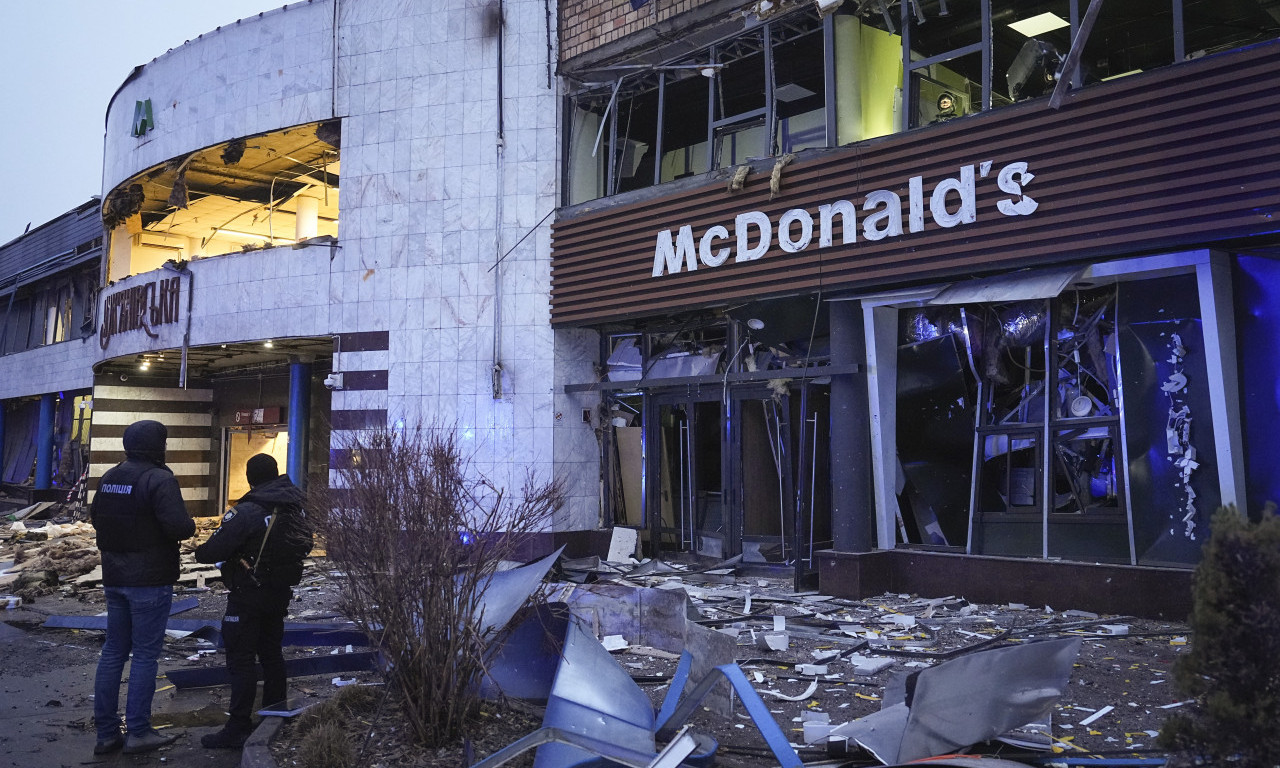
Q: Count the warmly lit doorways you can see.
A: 1